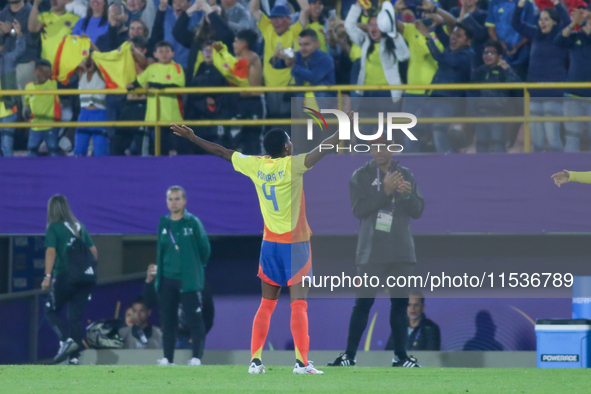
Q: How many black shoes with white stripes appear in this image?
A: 2